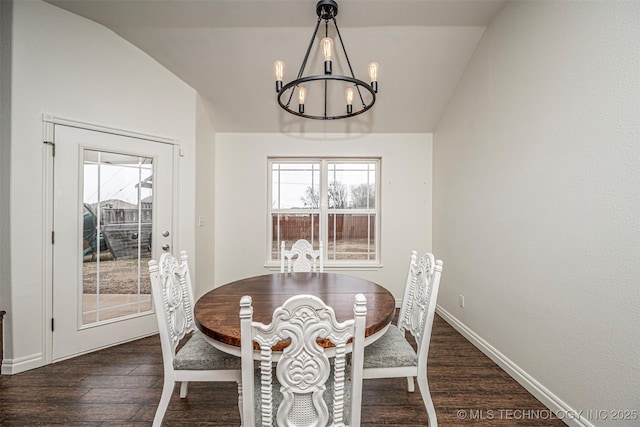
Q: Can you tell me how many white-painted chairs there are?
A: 4